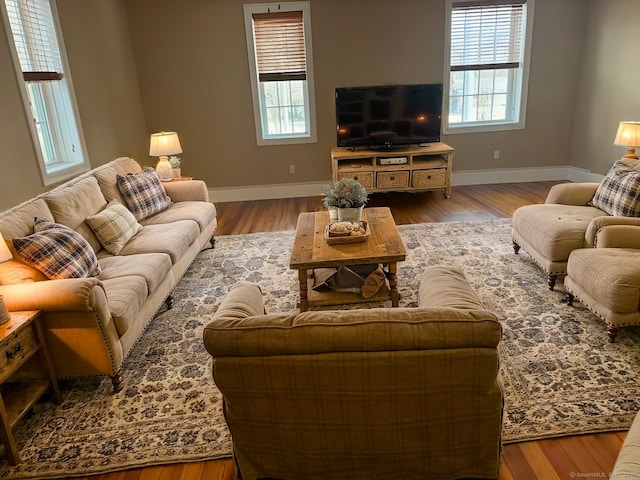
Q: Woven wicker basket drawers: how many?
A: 3